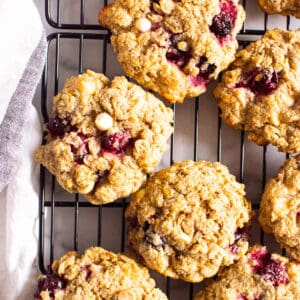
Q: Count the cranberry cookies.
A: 8